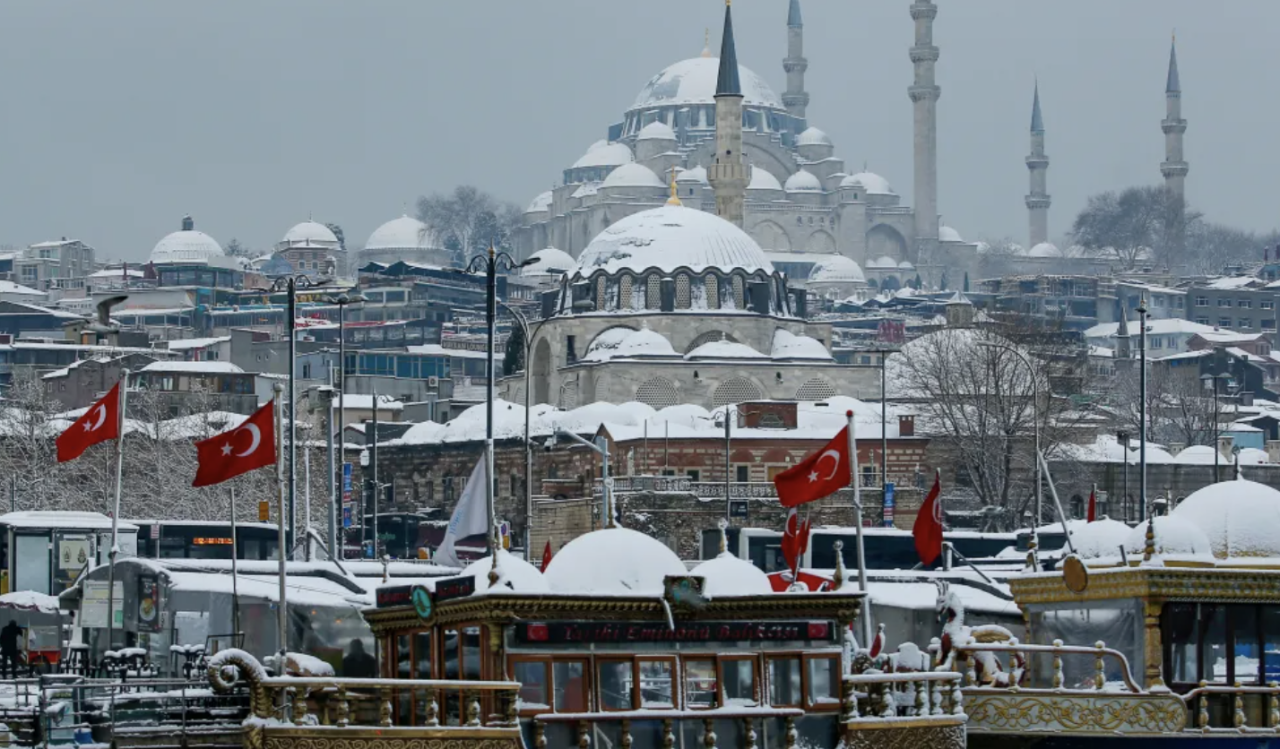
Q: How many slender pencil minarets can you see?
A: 5